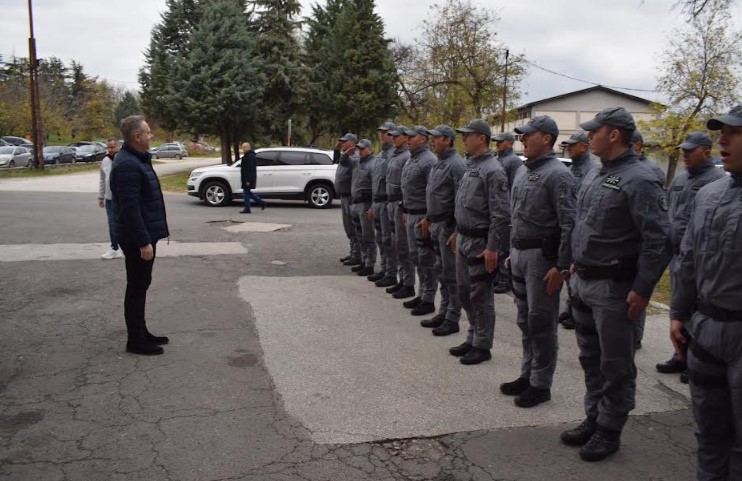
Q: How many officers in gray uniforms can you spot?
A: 14